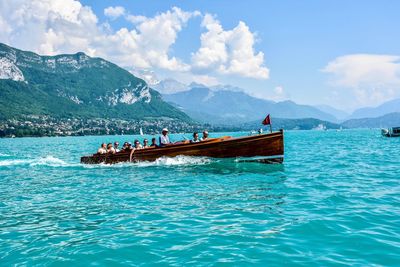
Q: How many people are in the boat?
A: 11